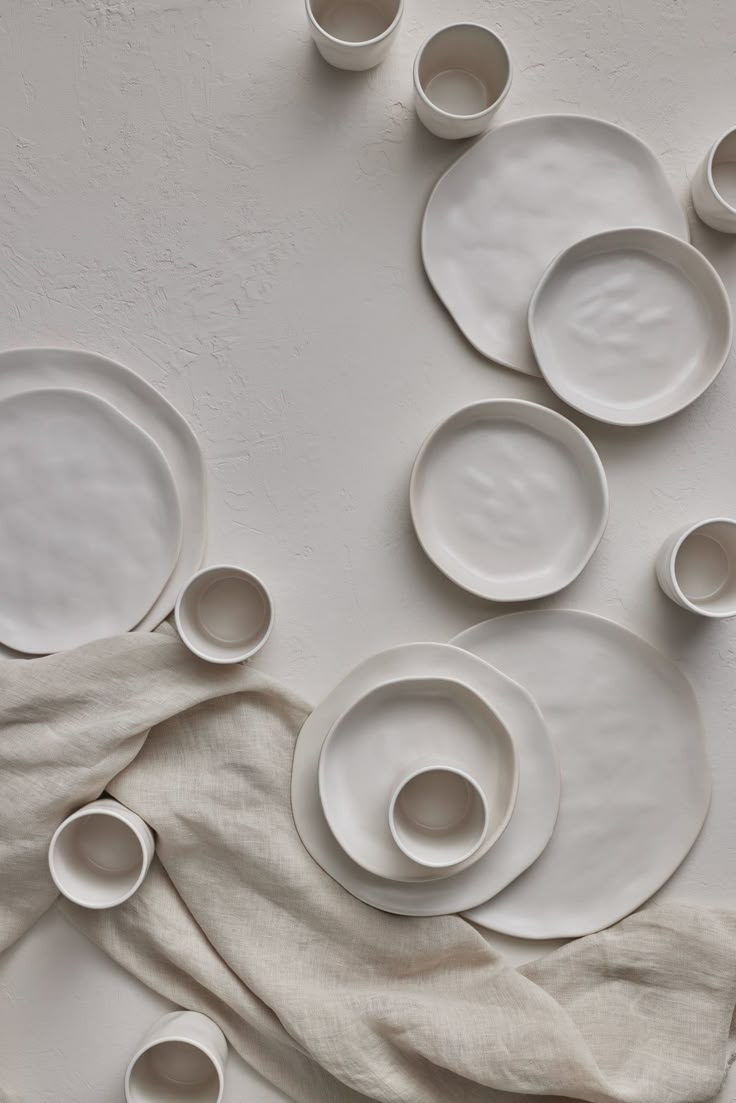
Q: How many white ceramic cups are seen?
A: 8